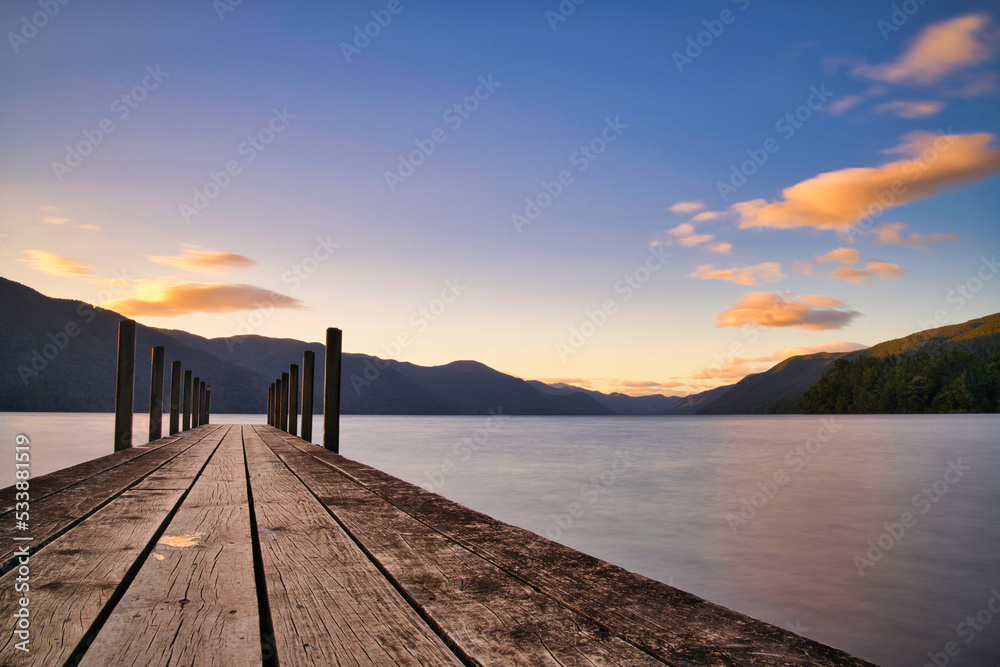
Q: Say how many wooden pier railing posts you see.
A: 14